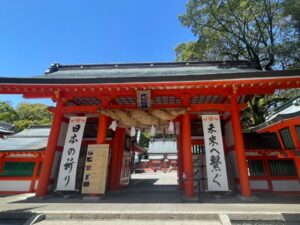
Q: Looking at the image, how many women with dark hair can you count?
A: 0